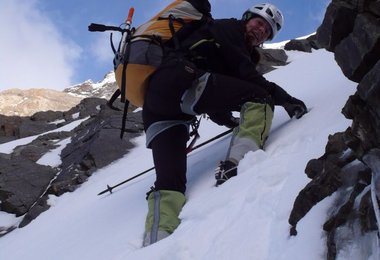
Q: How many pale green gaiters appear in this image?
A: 2